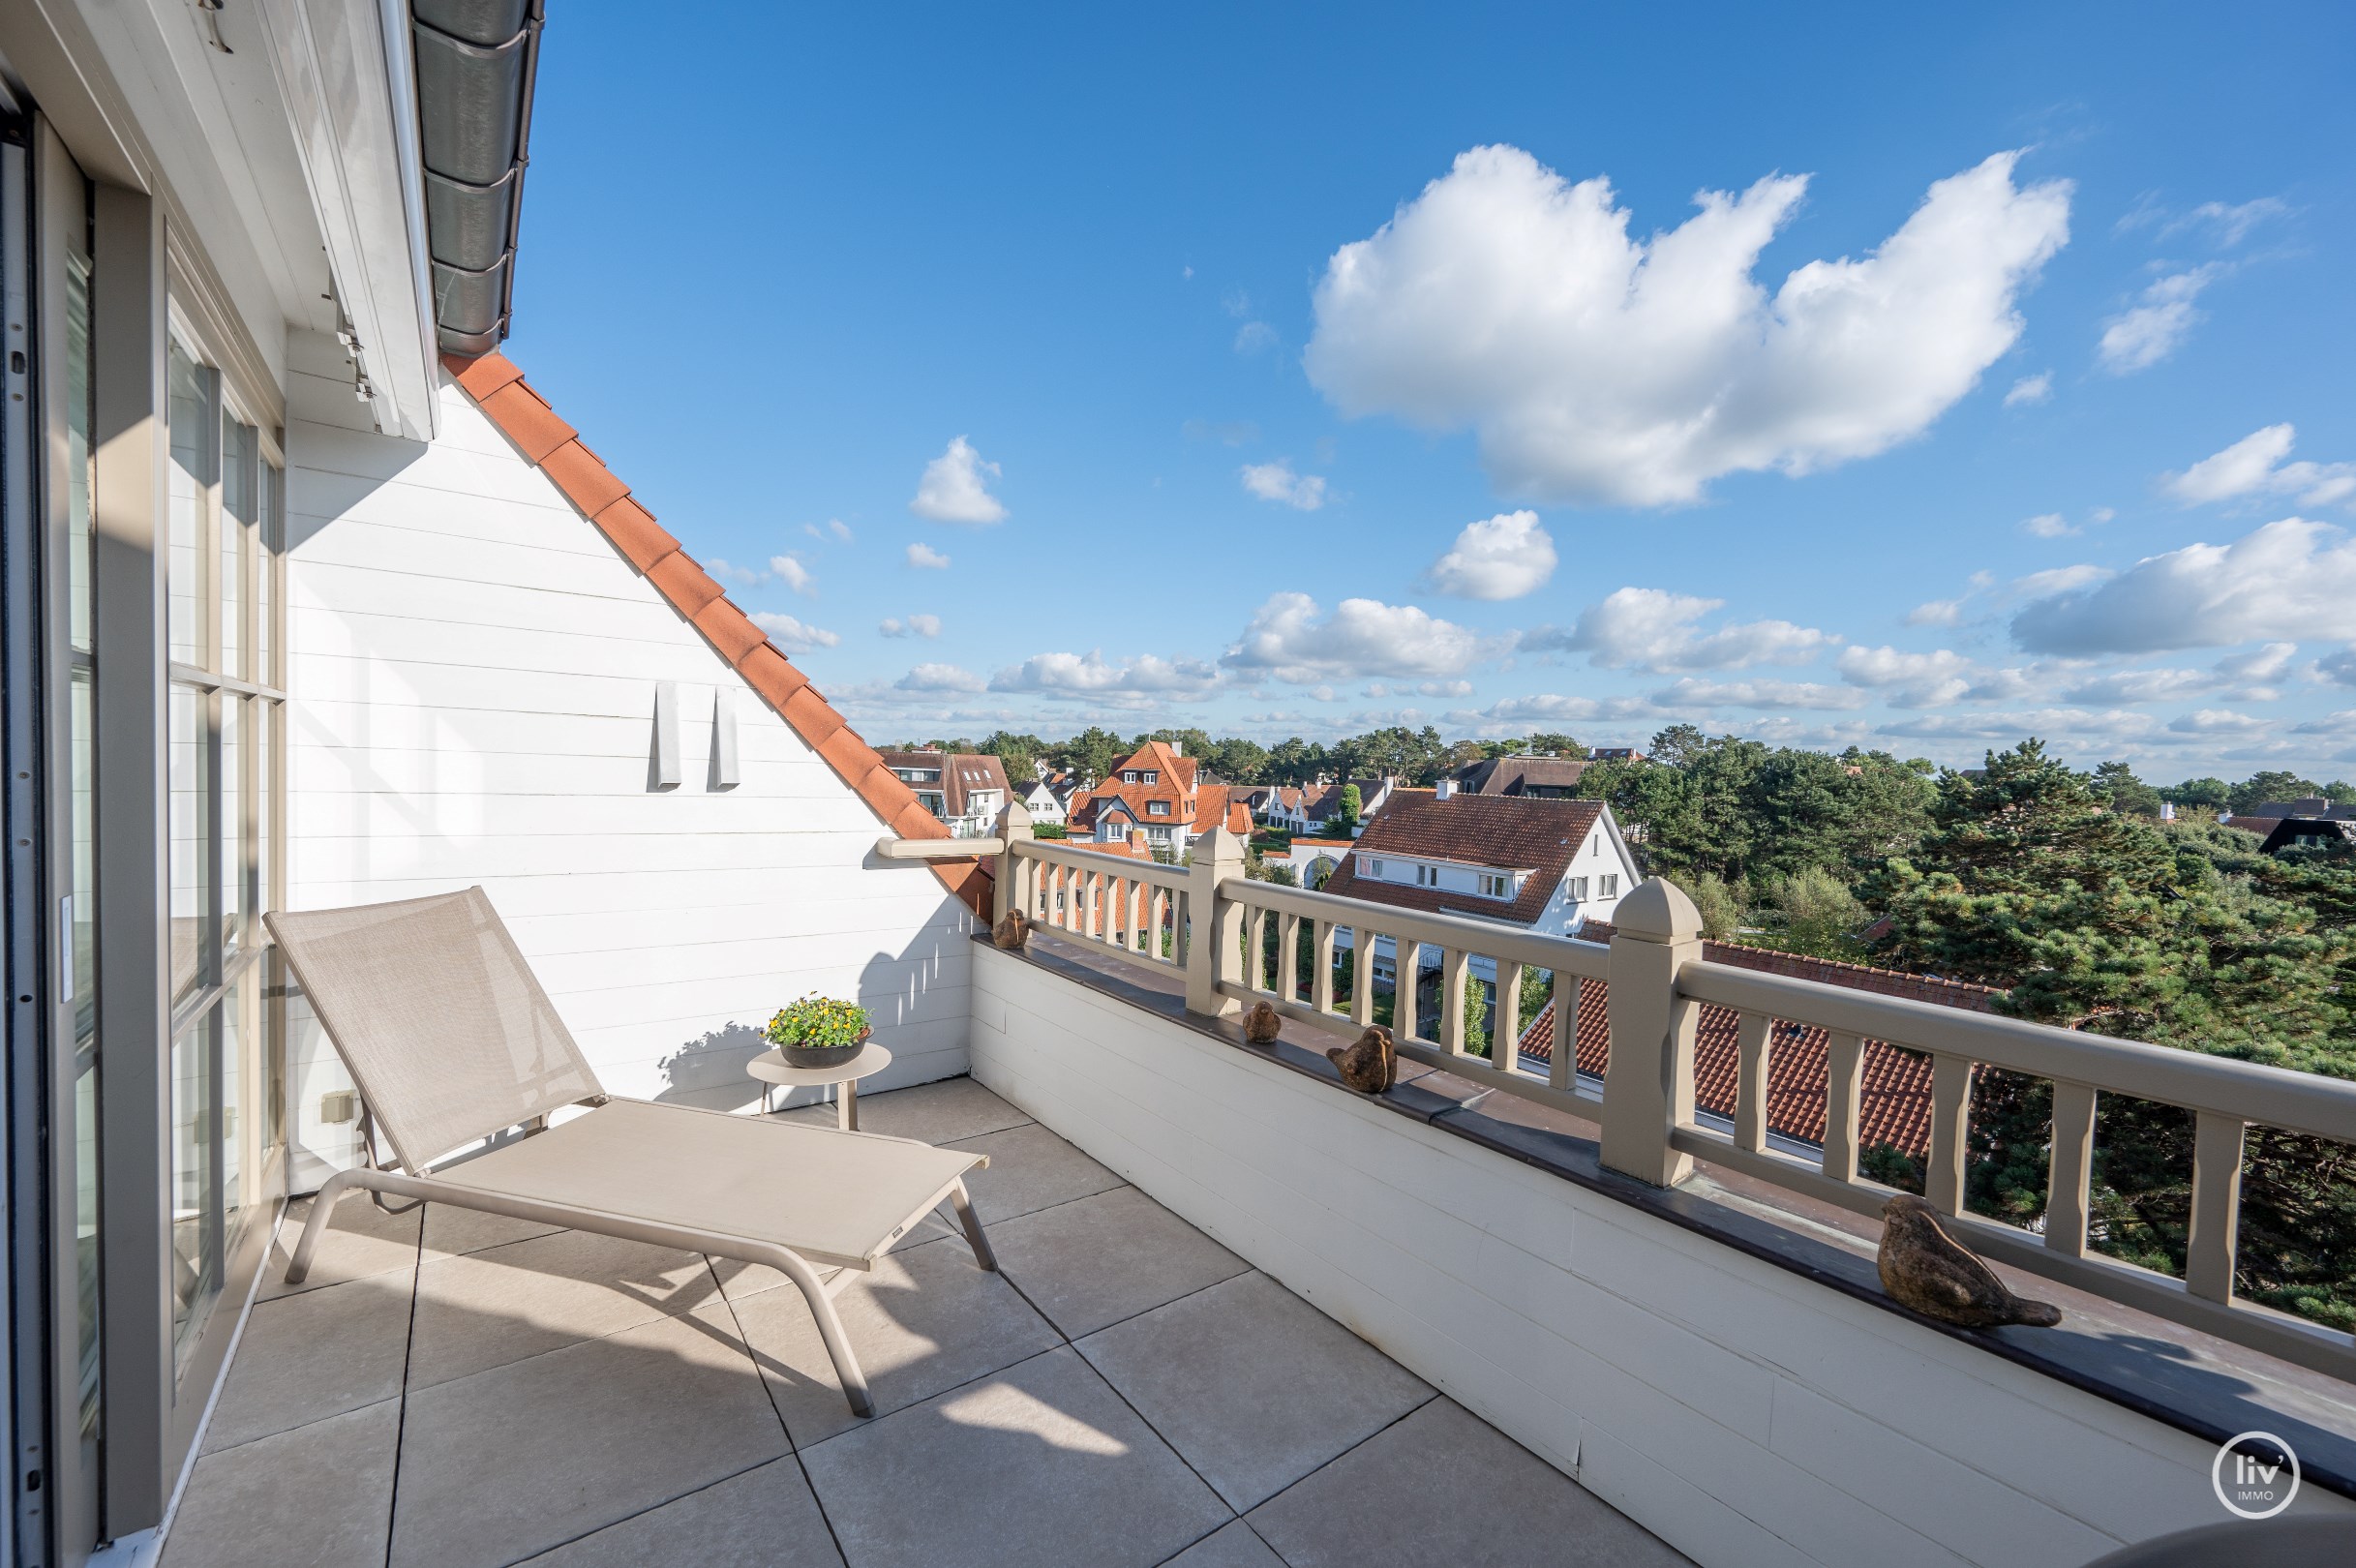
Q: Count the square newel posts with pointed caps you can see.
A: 3